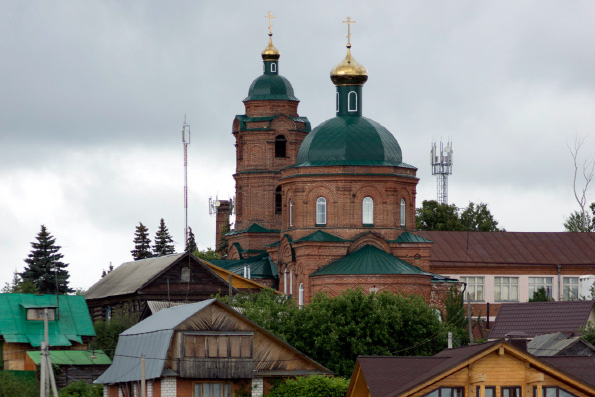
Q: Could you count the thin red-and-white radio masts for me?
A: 1